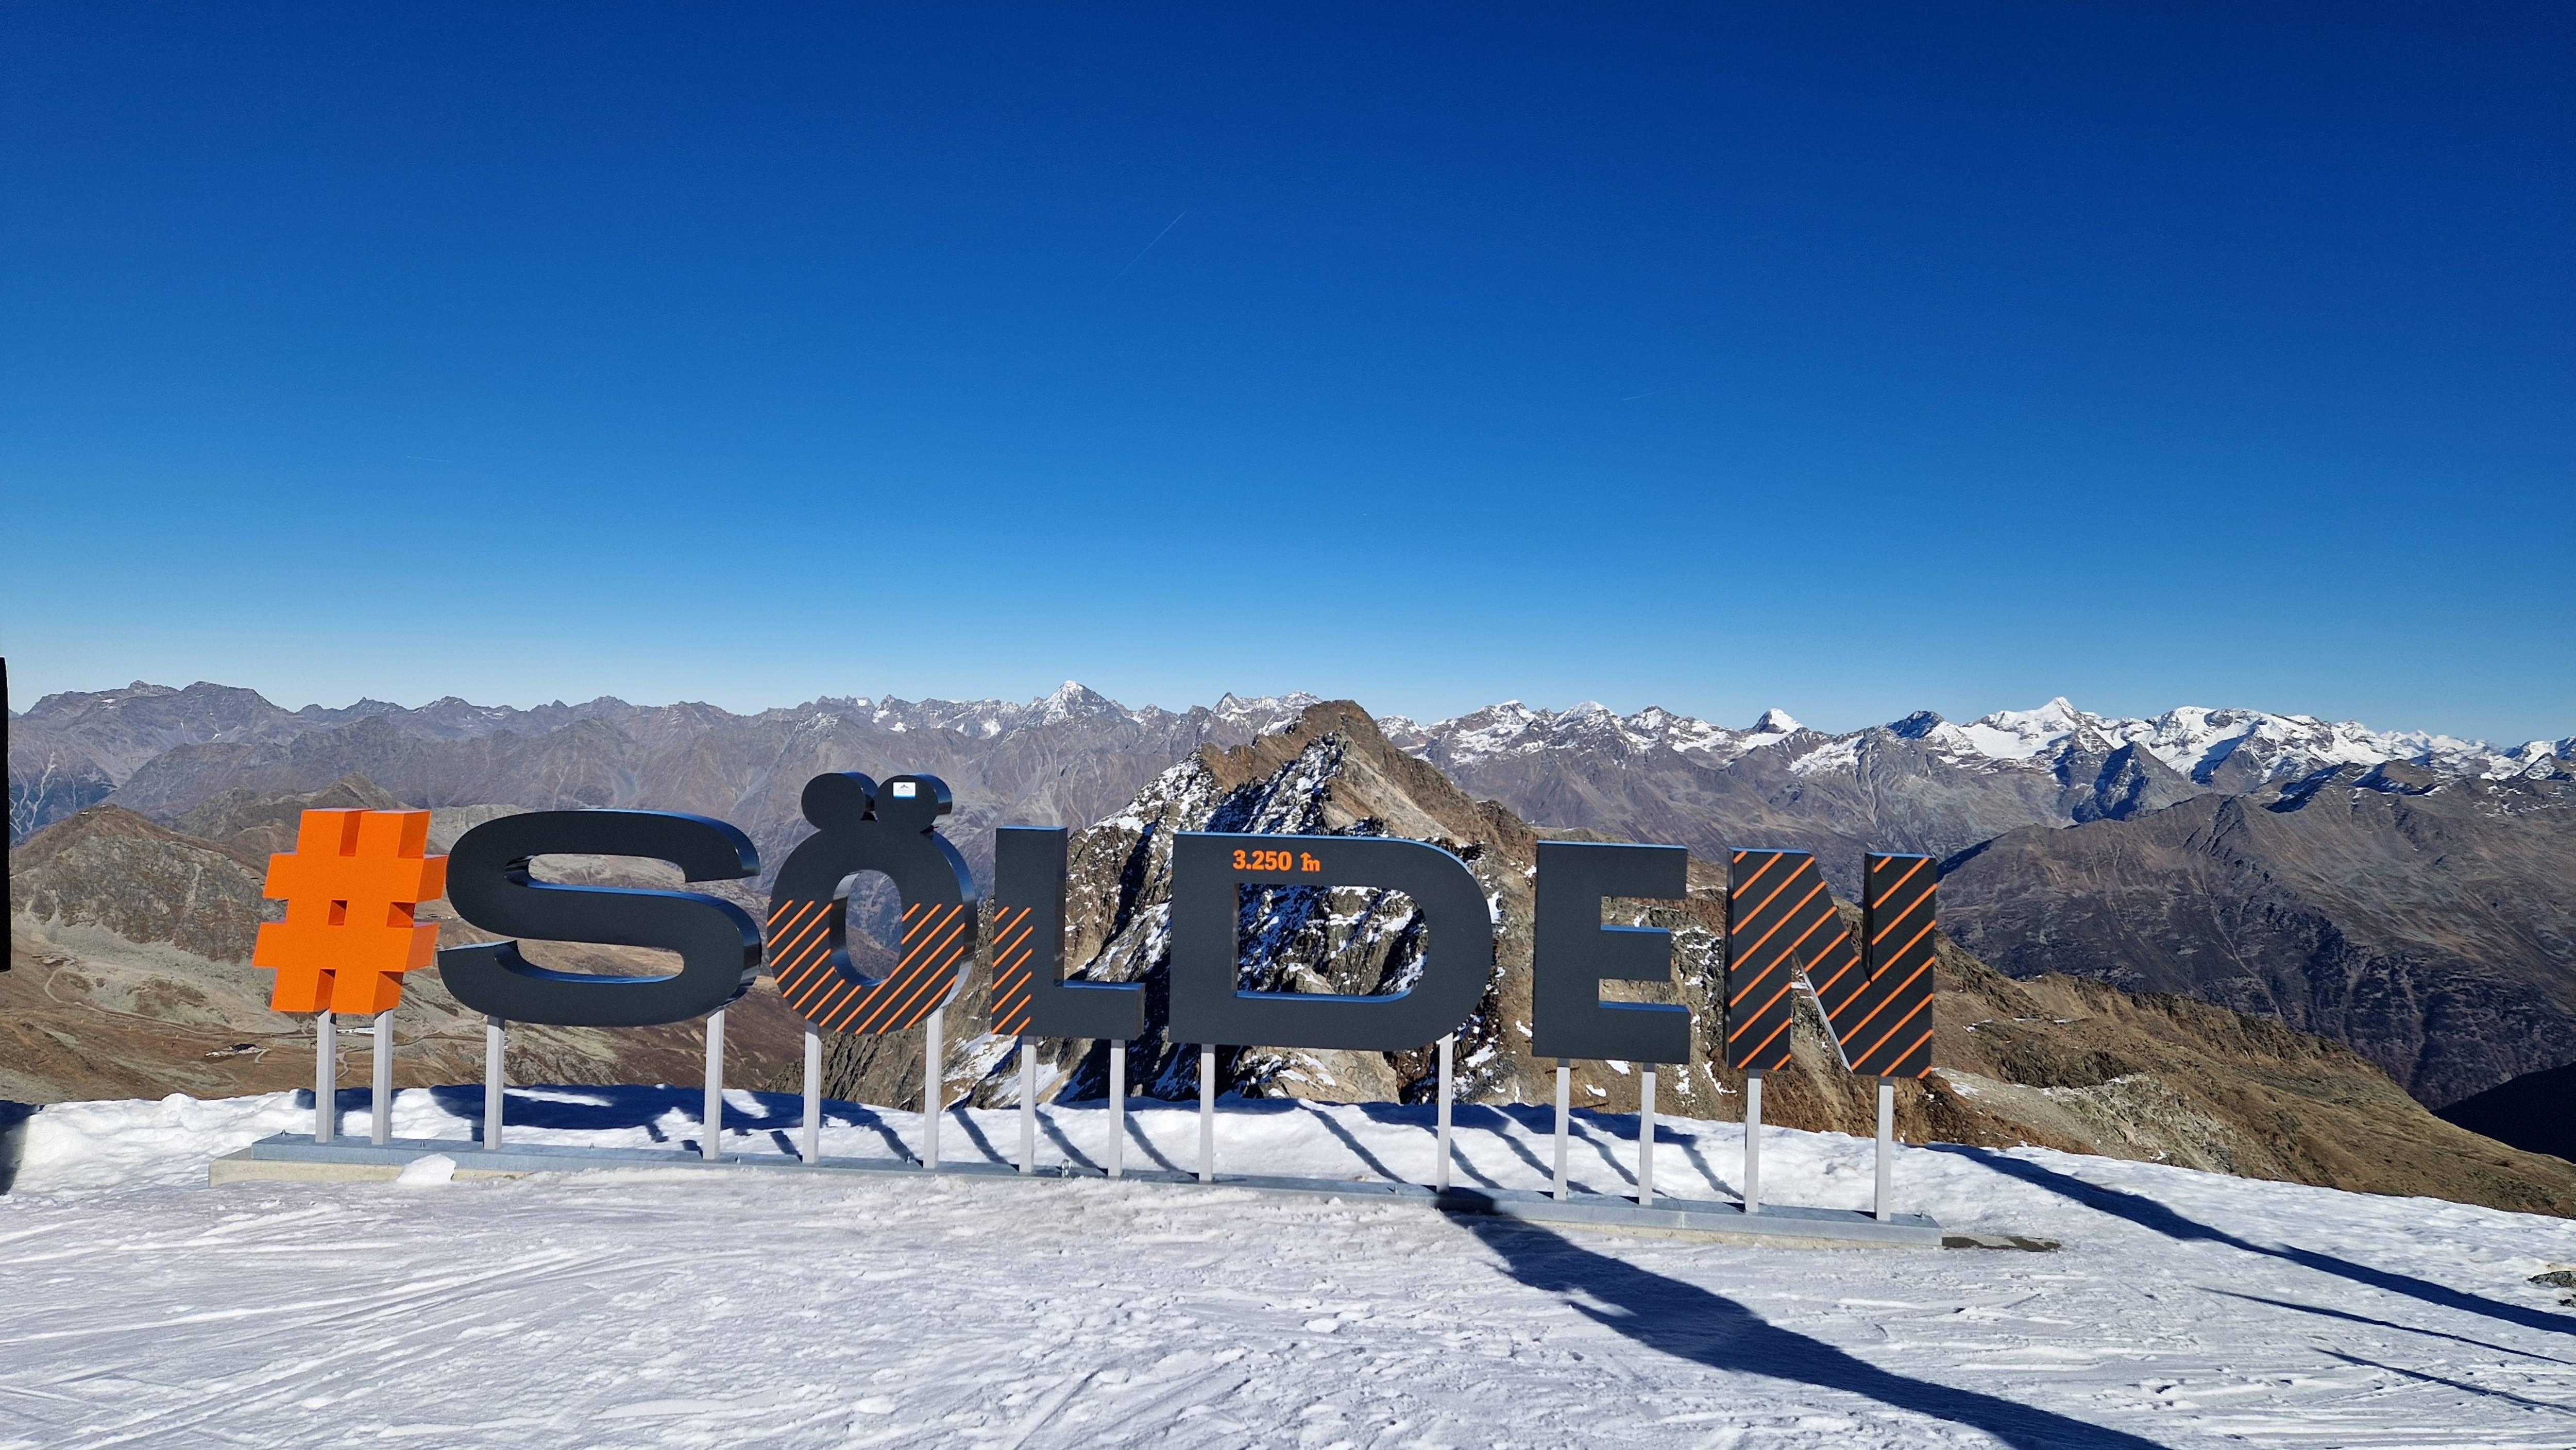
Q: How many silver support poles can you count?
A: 14